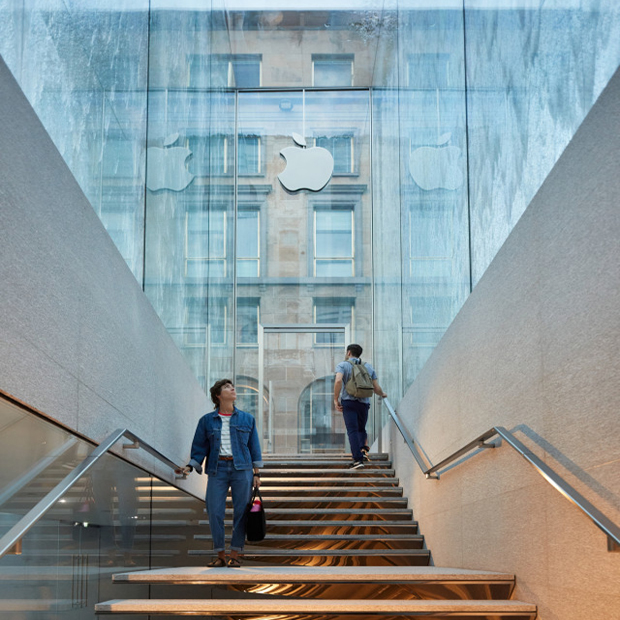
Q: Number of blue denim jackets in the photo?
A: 1